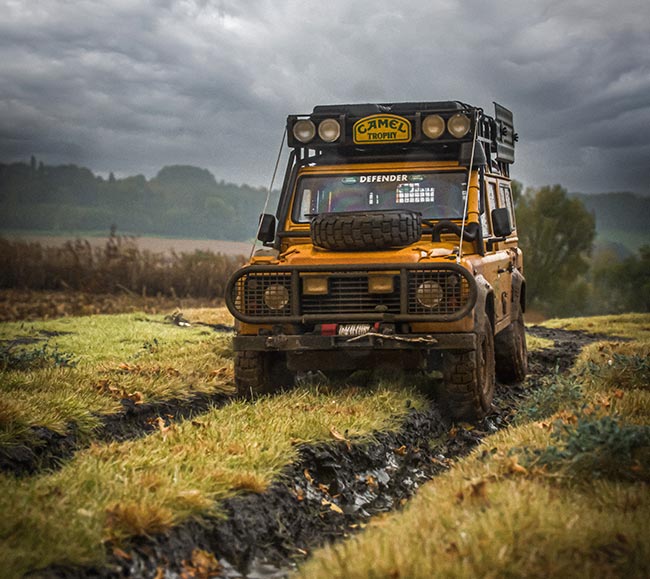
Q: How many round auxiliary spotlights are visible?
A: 4